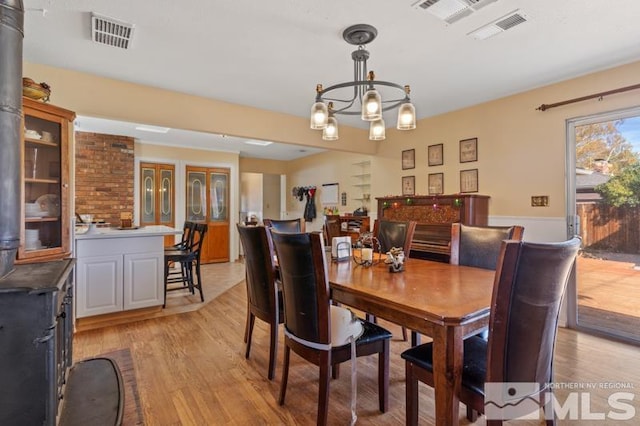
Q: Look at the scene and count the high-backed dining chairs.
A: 6